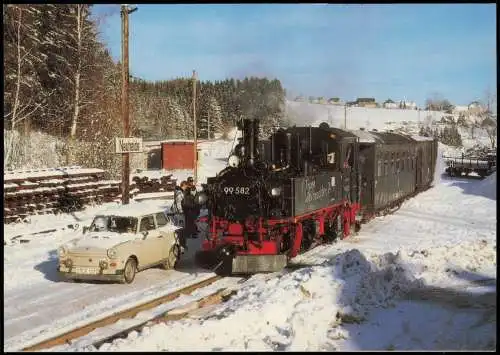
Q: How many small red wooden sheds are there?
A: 1